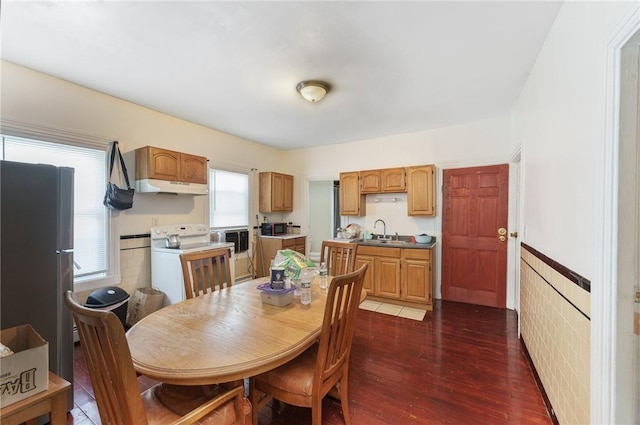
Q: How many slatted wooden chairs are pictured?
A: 4